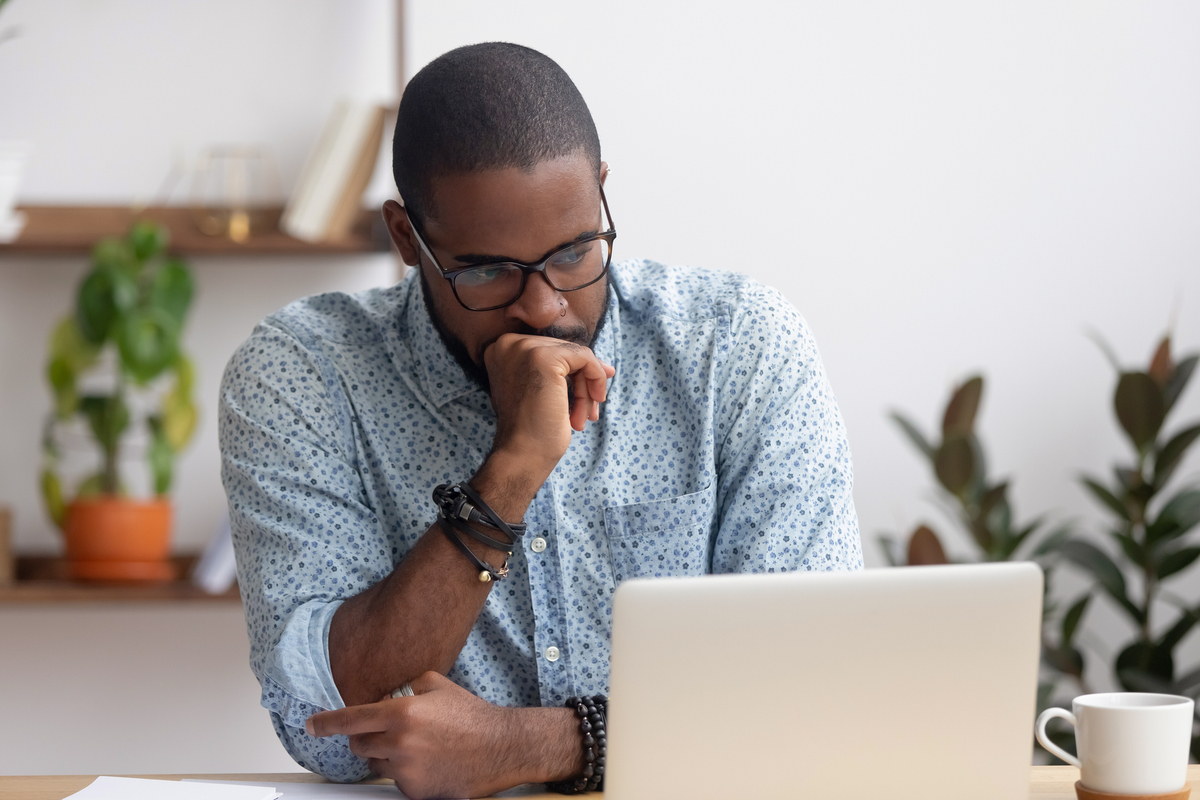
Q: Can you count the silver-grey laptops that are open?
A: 1